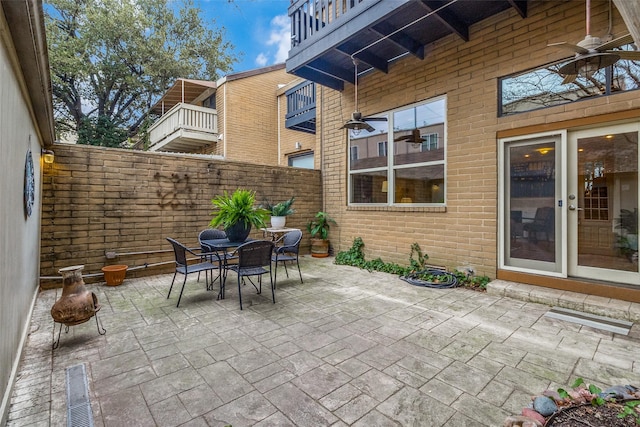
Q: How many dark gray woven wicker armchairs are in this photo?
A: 4